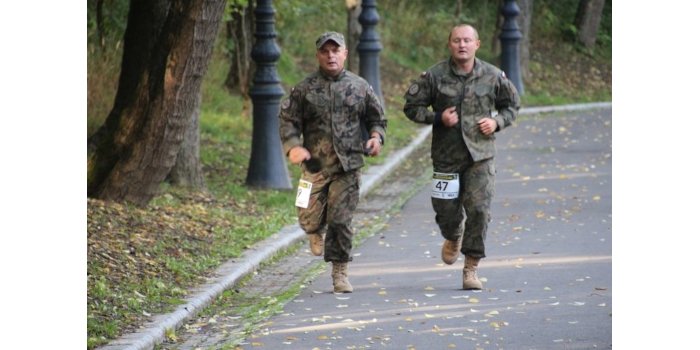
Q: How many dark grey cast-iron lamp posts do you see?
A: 3